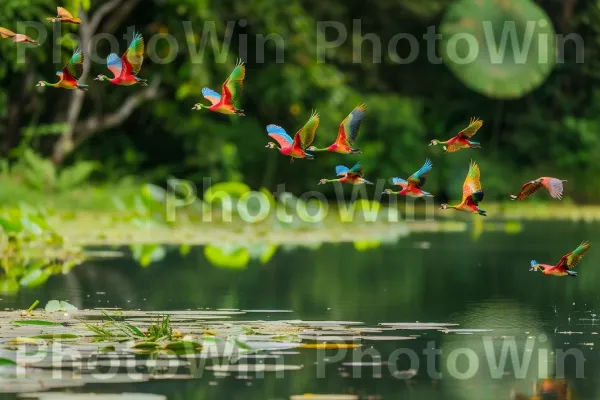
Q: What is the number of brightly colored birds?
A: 13